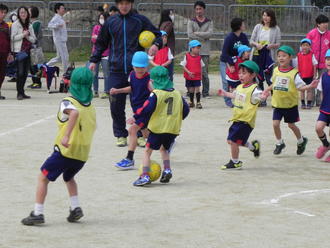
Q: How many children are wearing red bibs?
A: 4